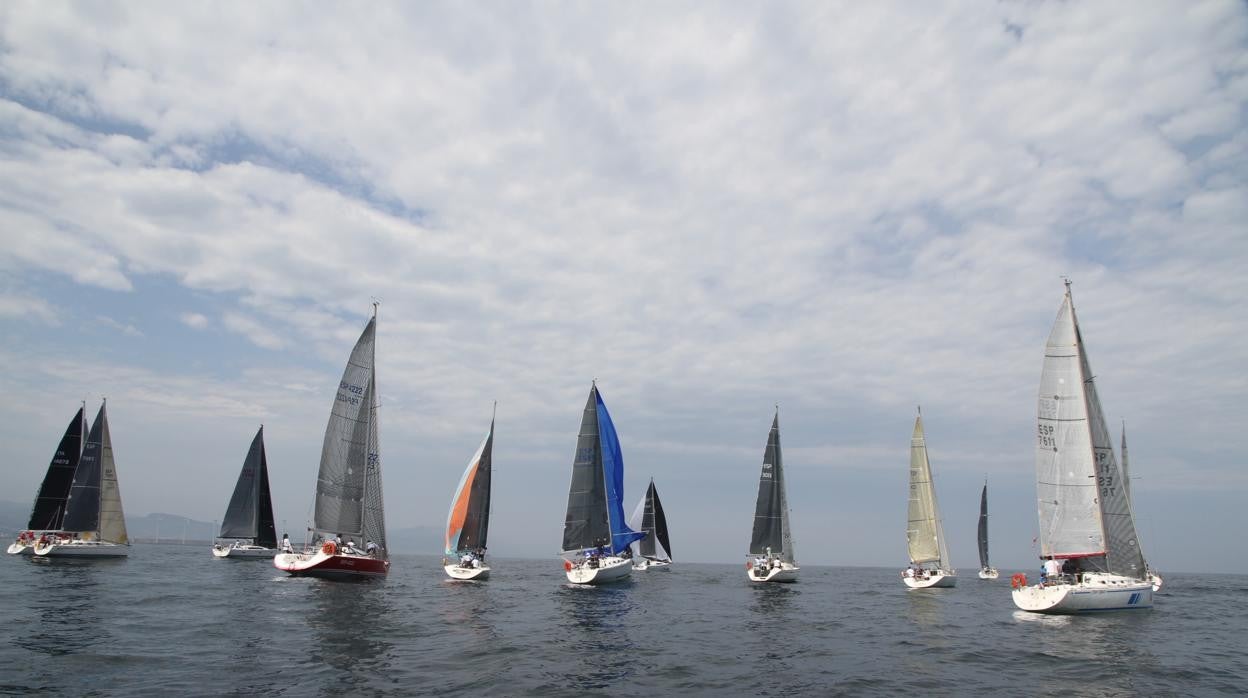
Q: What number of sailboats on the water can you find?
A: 12